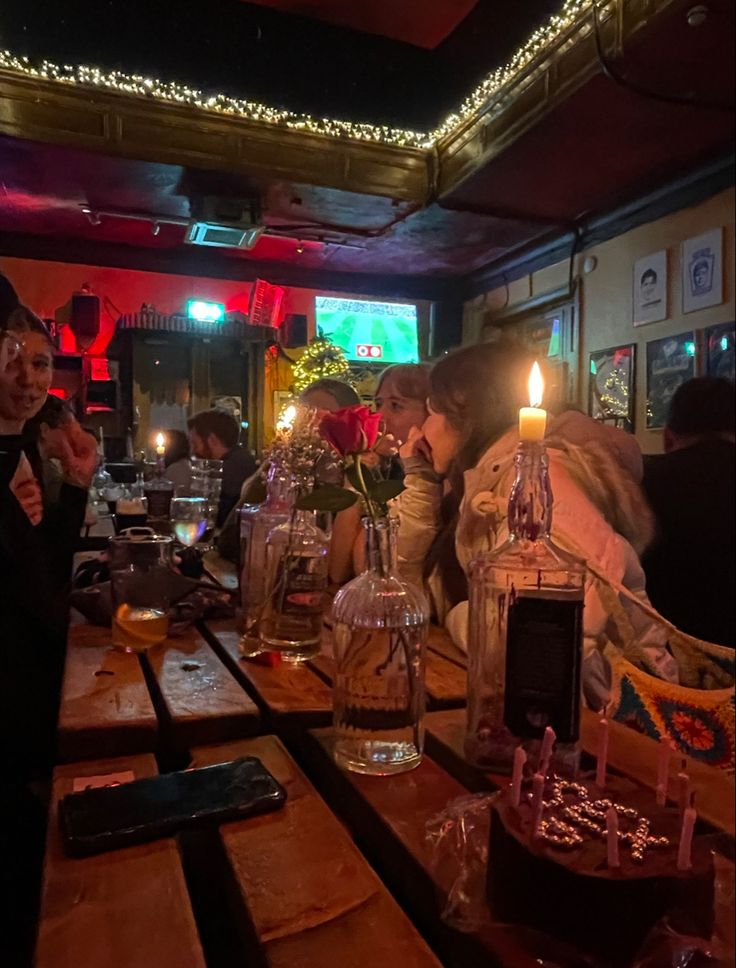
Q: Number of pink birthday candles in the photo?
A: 8